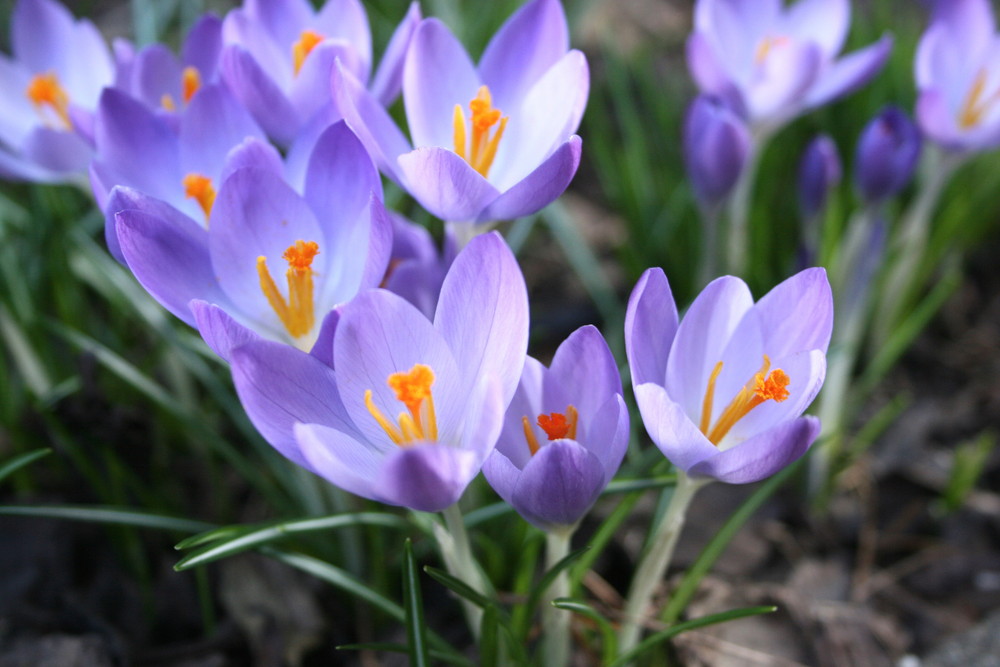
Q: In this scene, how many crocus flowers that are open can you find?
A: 11